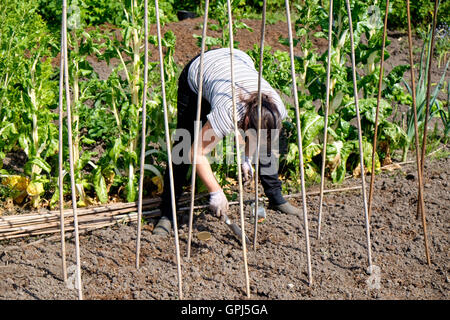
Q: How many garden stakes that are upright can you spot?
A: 13